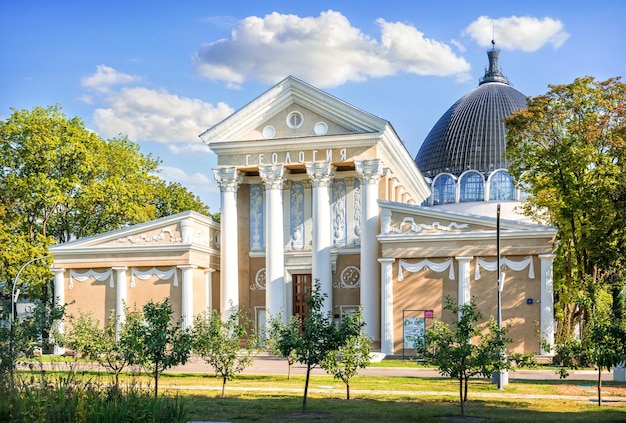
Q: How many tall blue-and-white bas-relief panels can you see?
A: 4